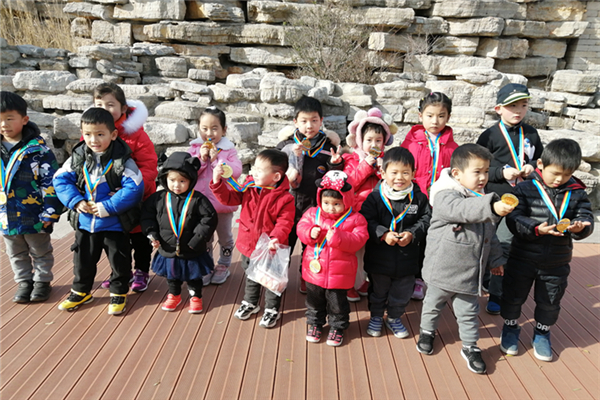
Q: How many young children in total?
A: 14